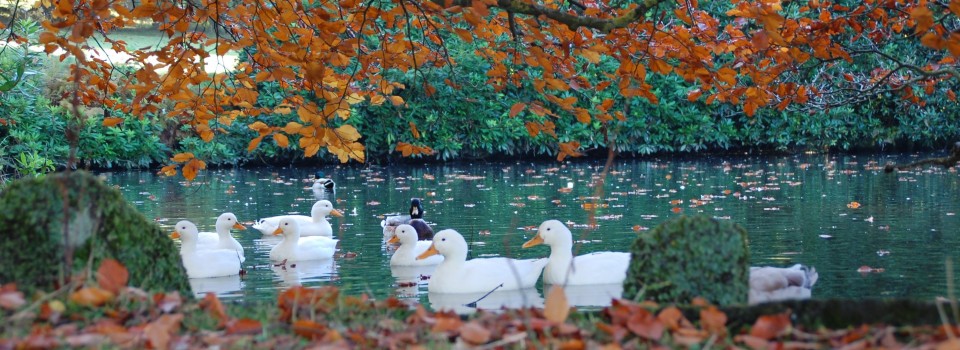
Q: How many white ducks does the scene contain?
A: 7